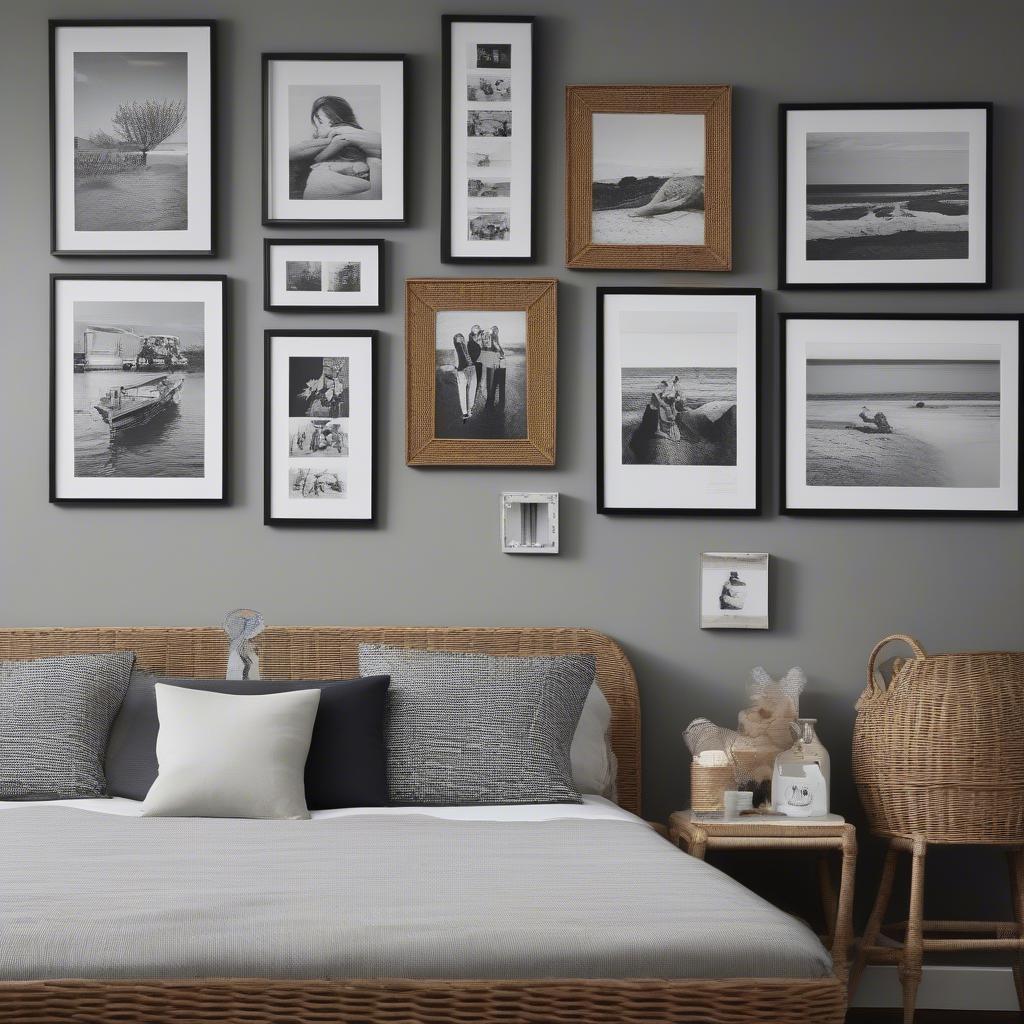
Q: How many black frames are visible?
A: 9